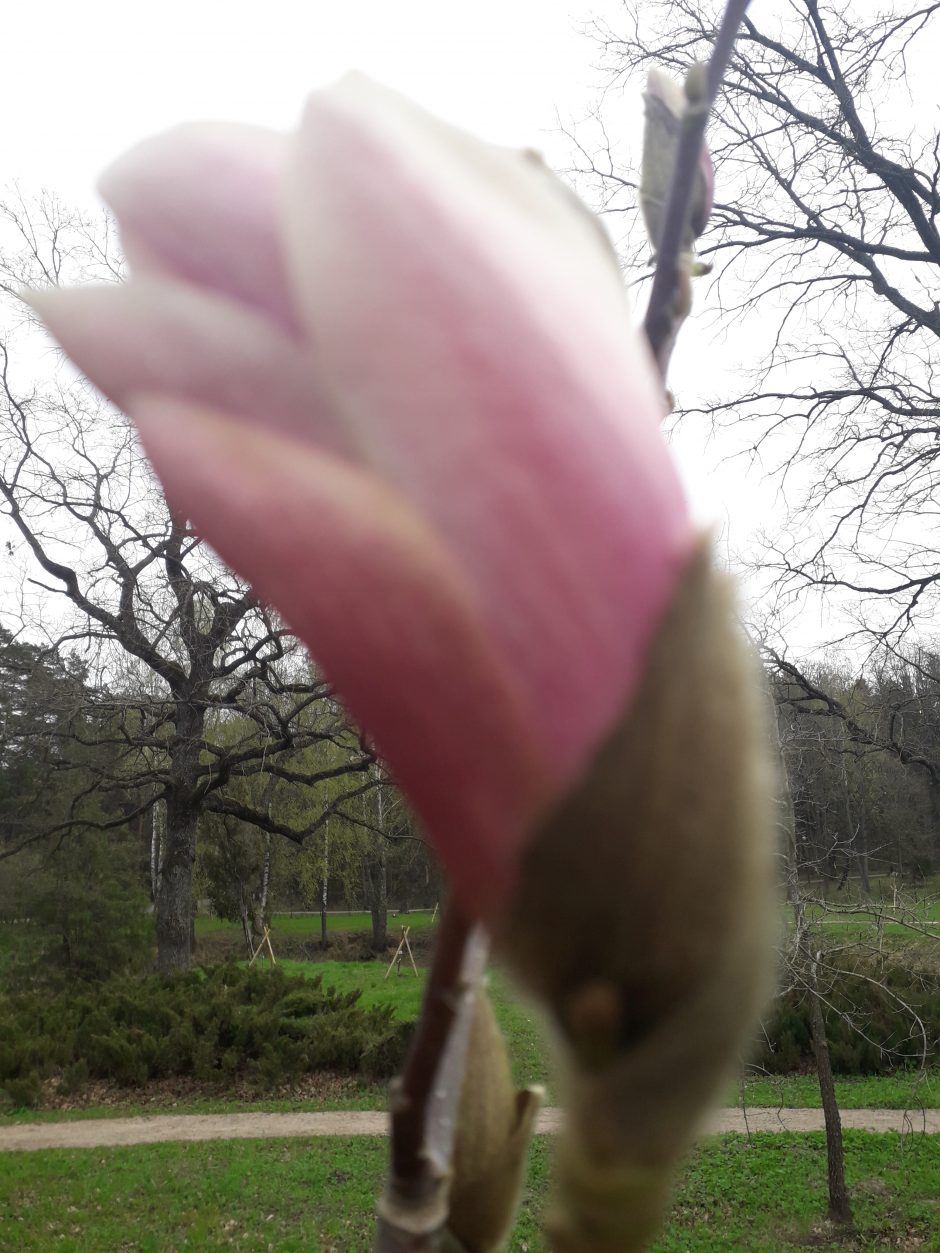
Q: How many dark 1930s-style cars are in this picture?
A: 0